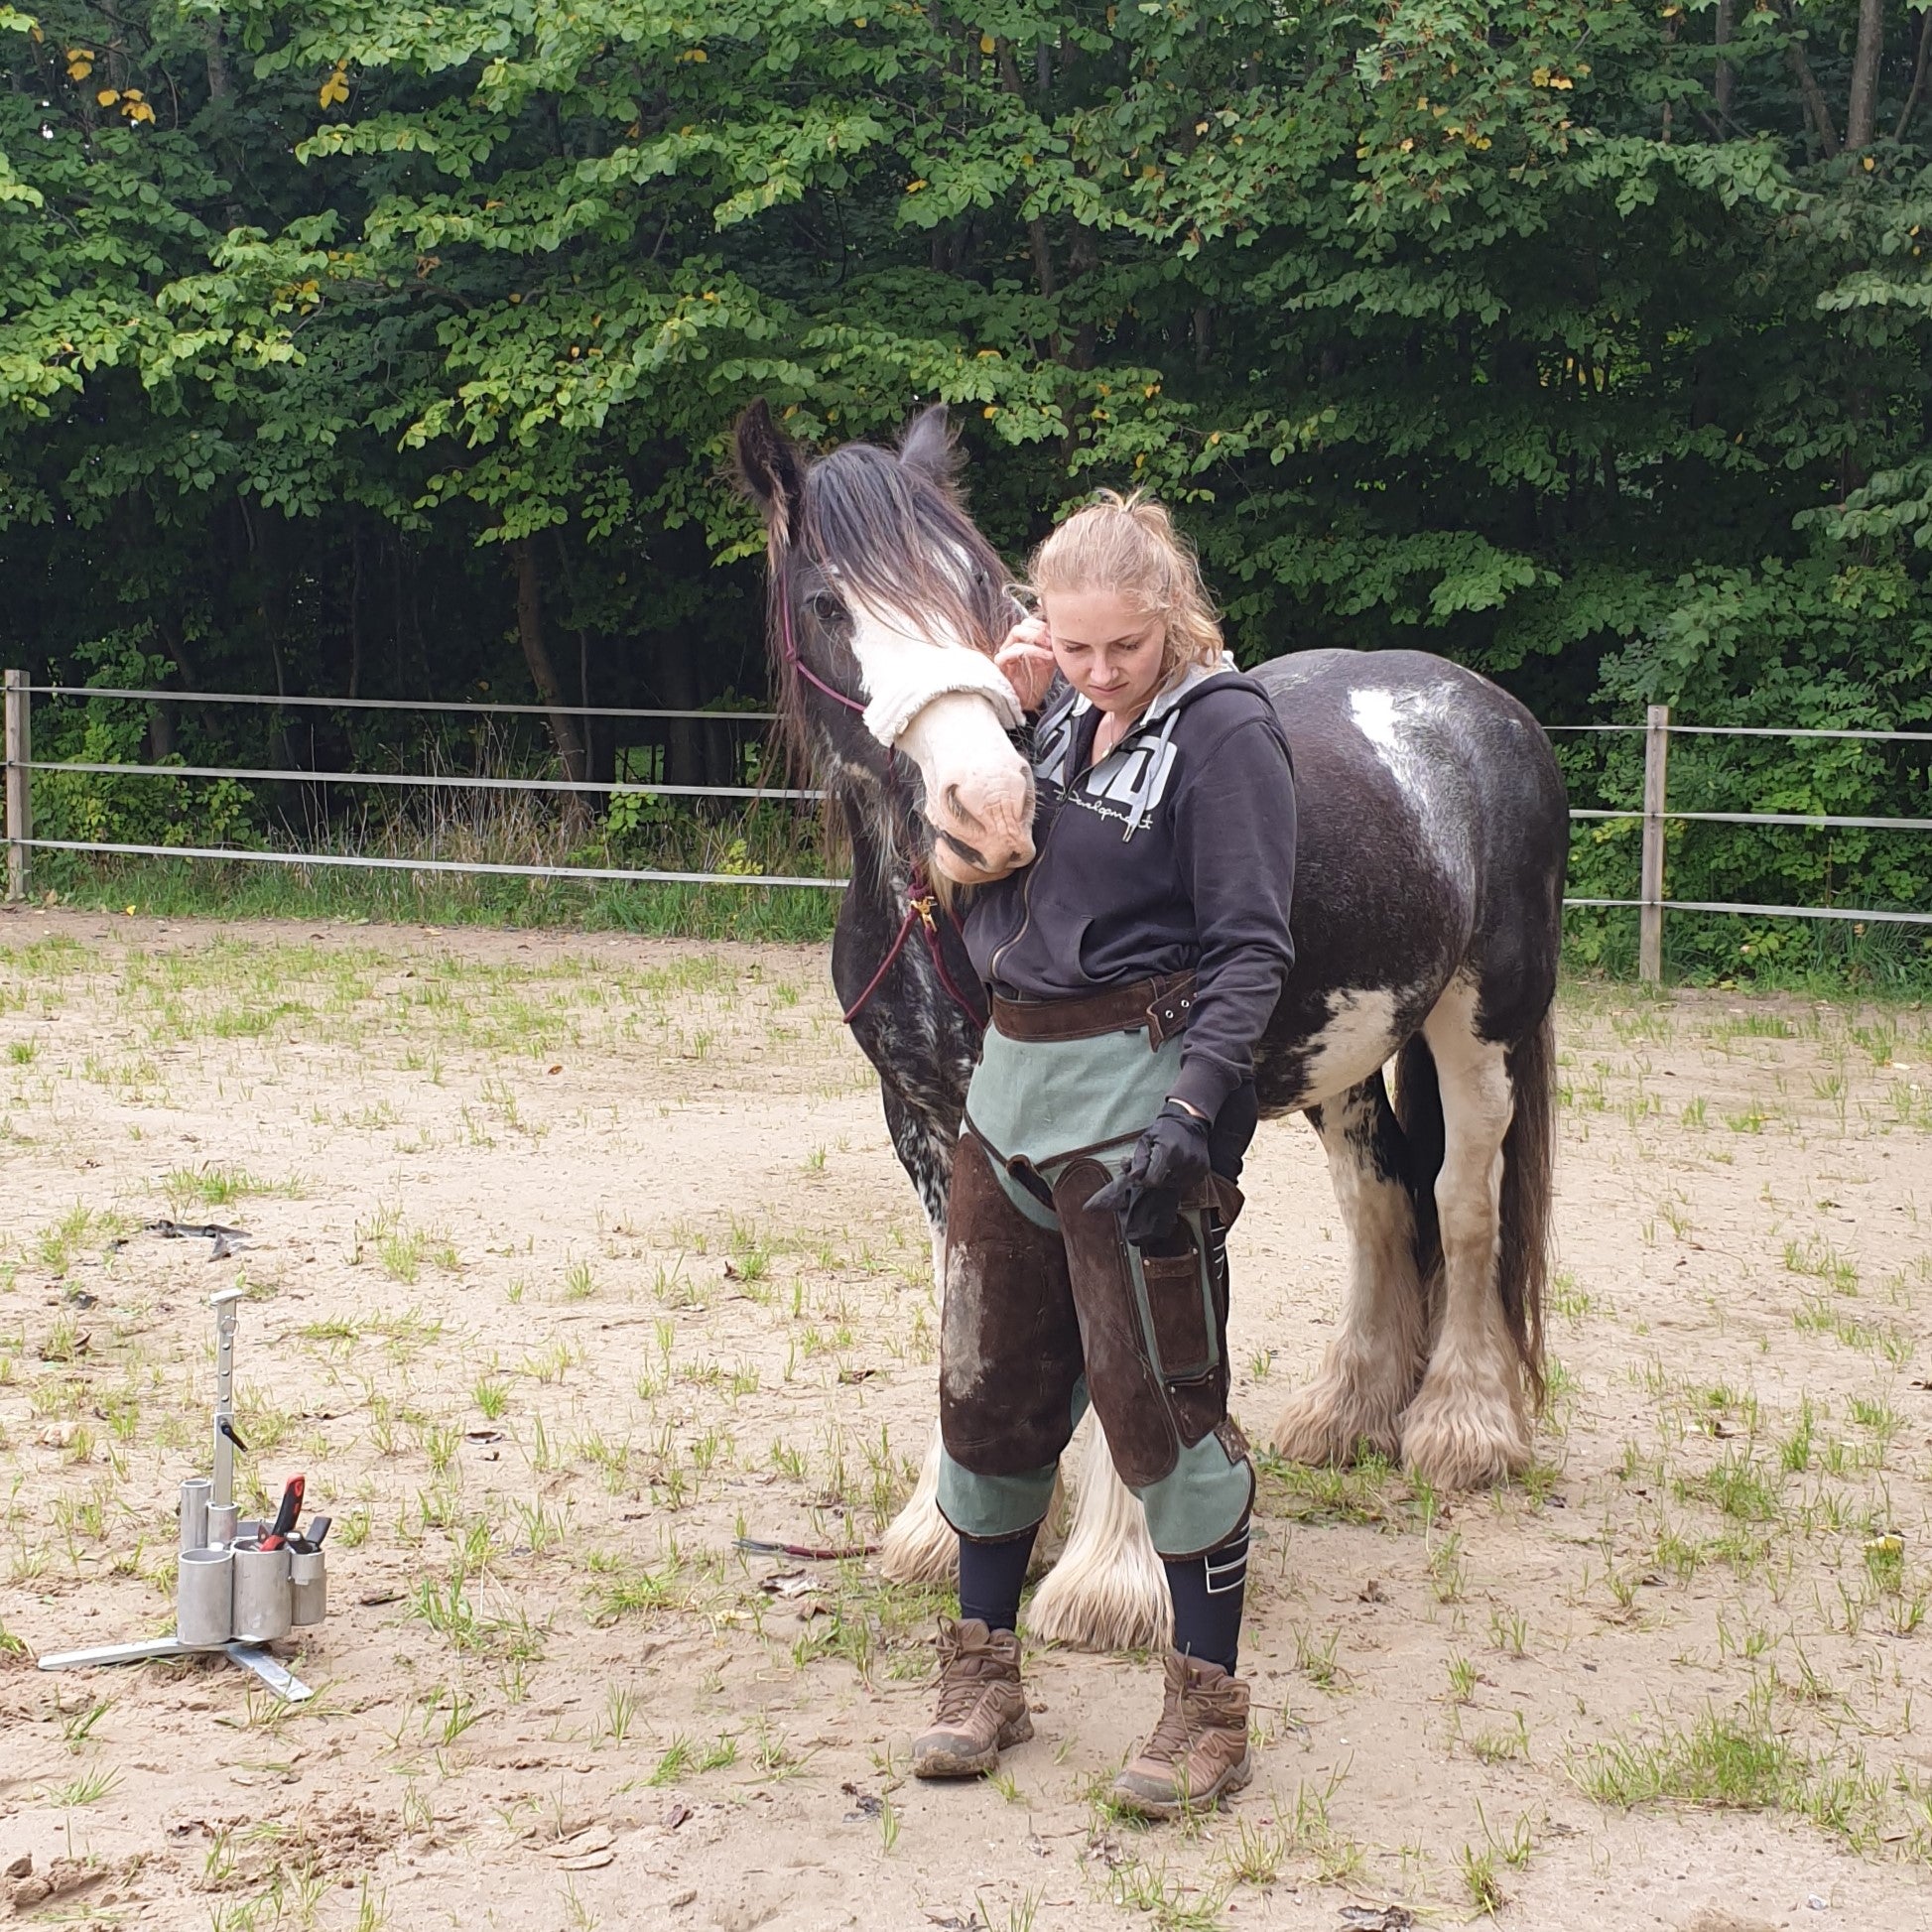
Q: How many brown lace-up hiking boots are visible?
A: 2